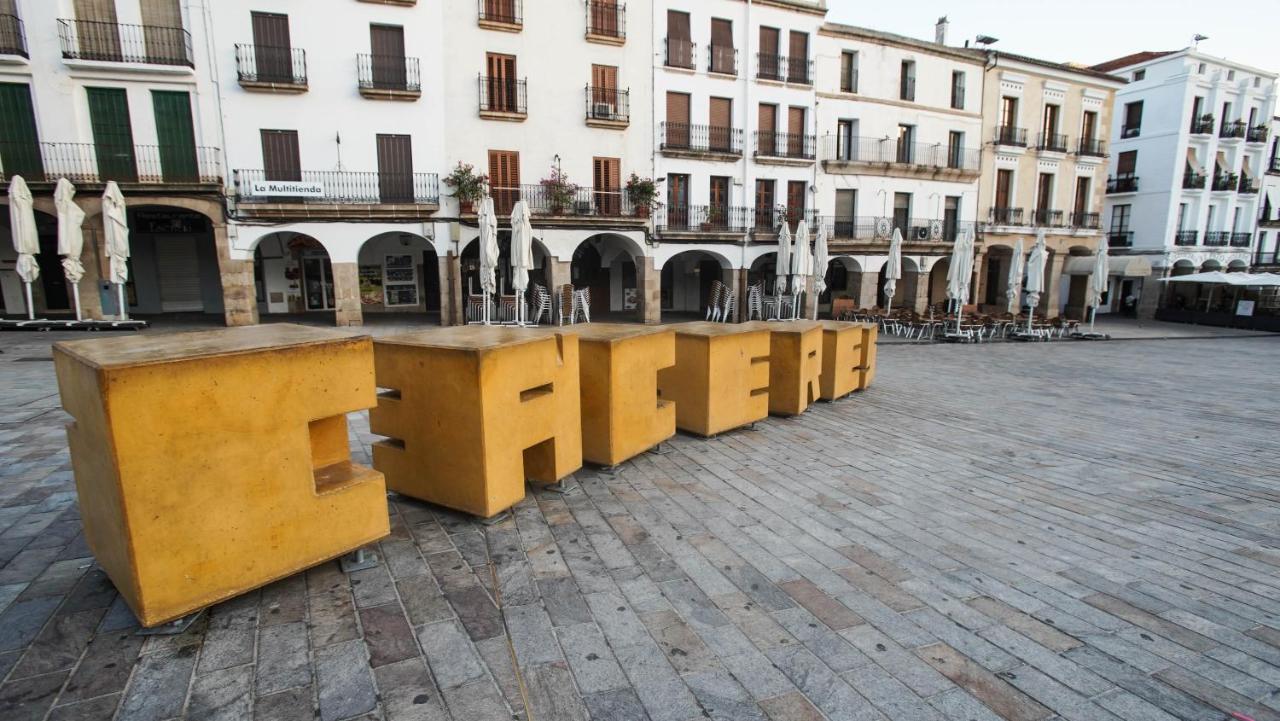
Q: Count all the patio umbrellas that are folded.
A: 14